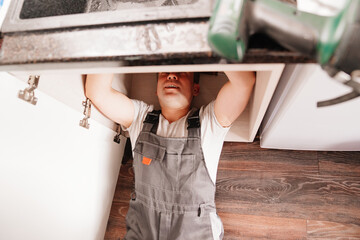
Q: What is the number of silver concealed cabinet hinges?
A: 3